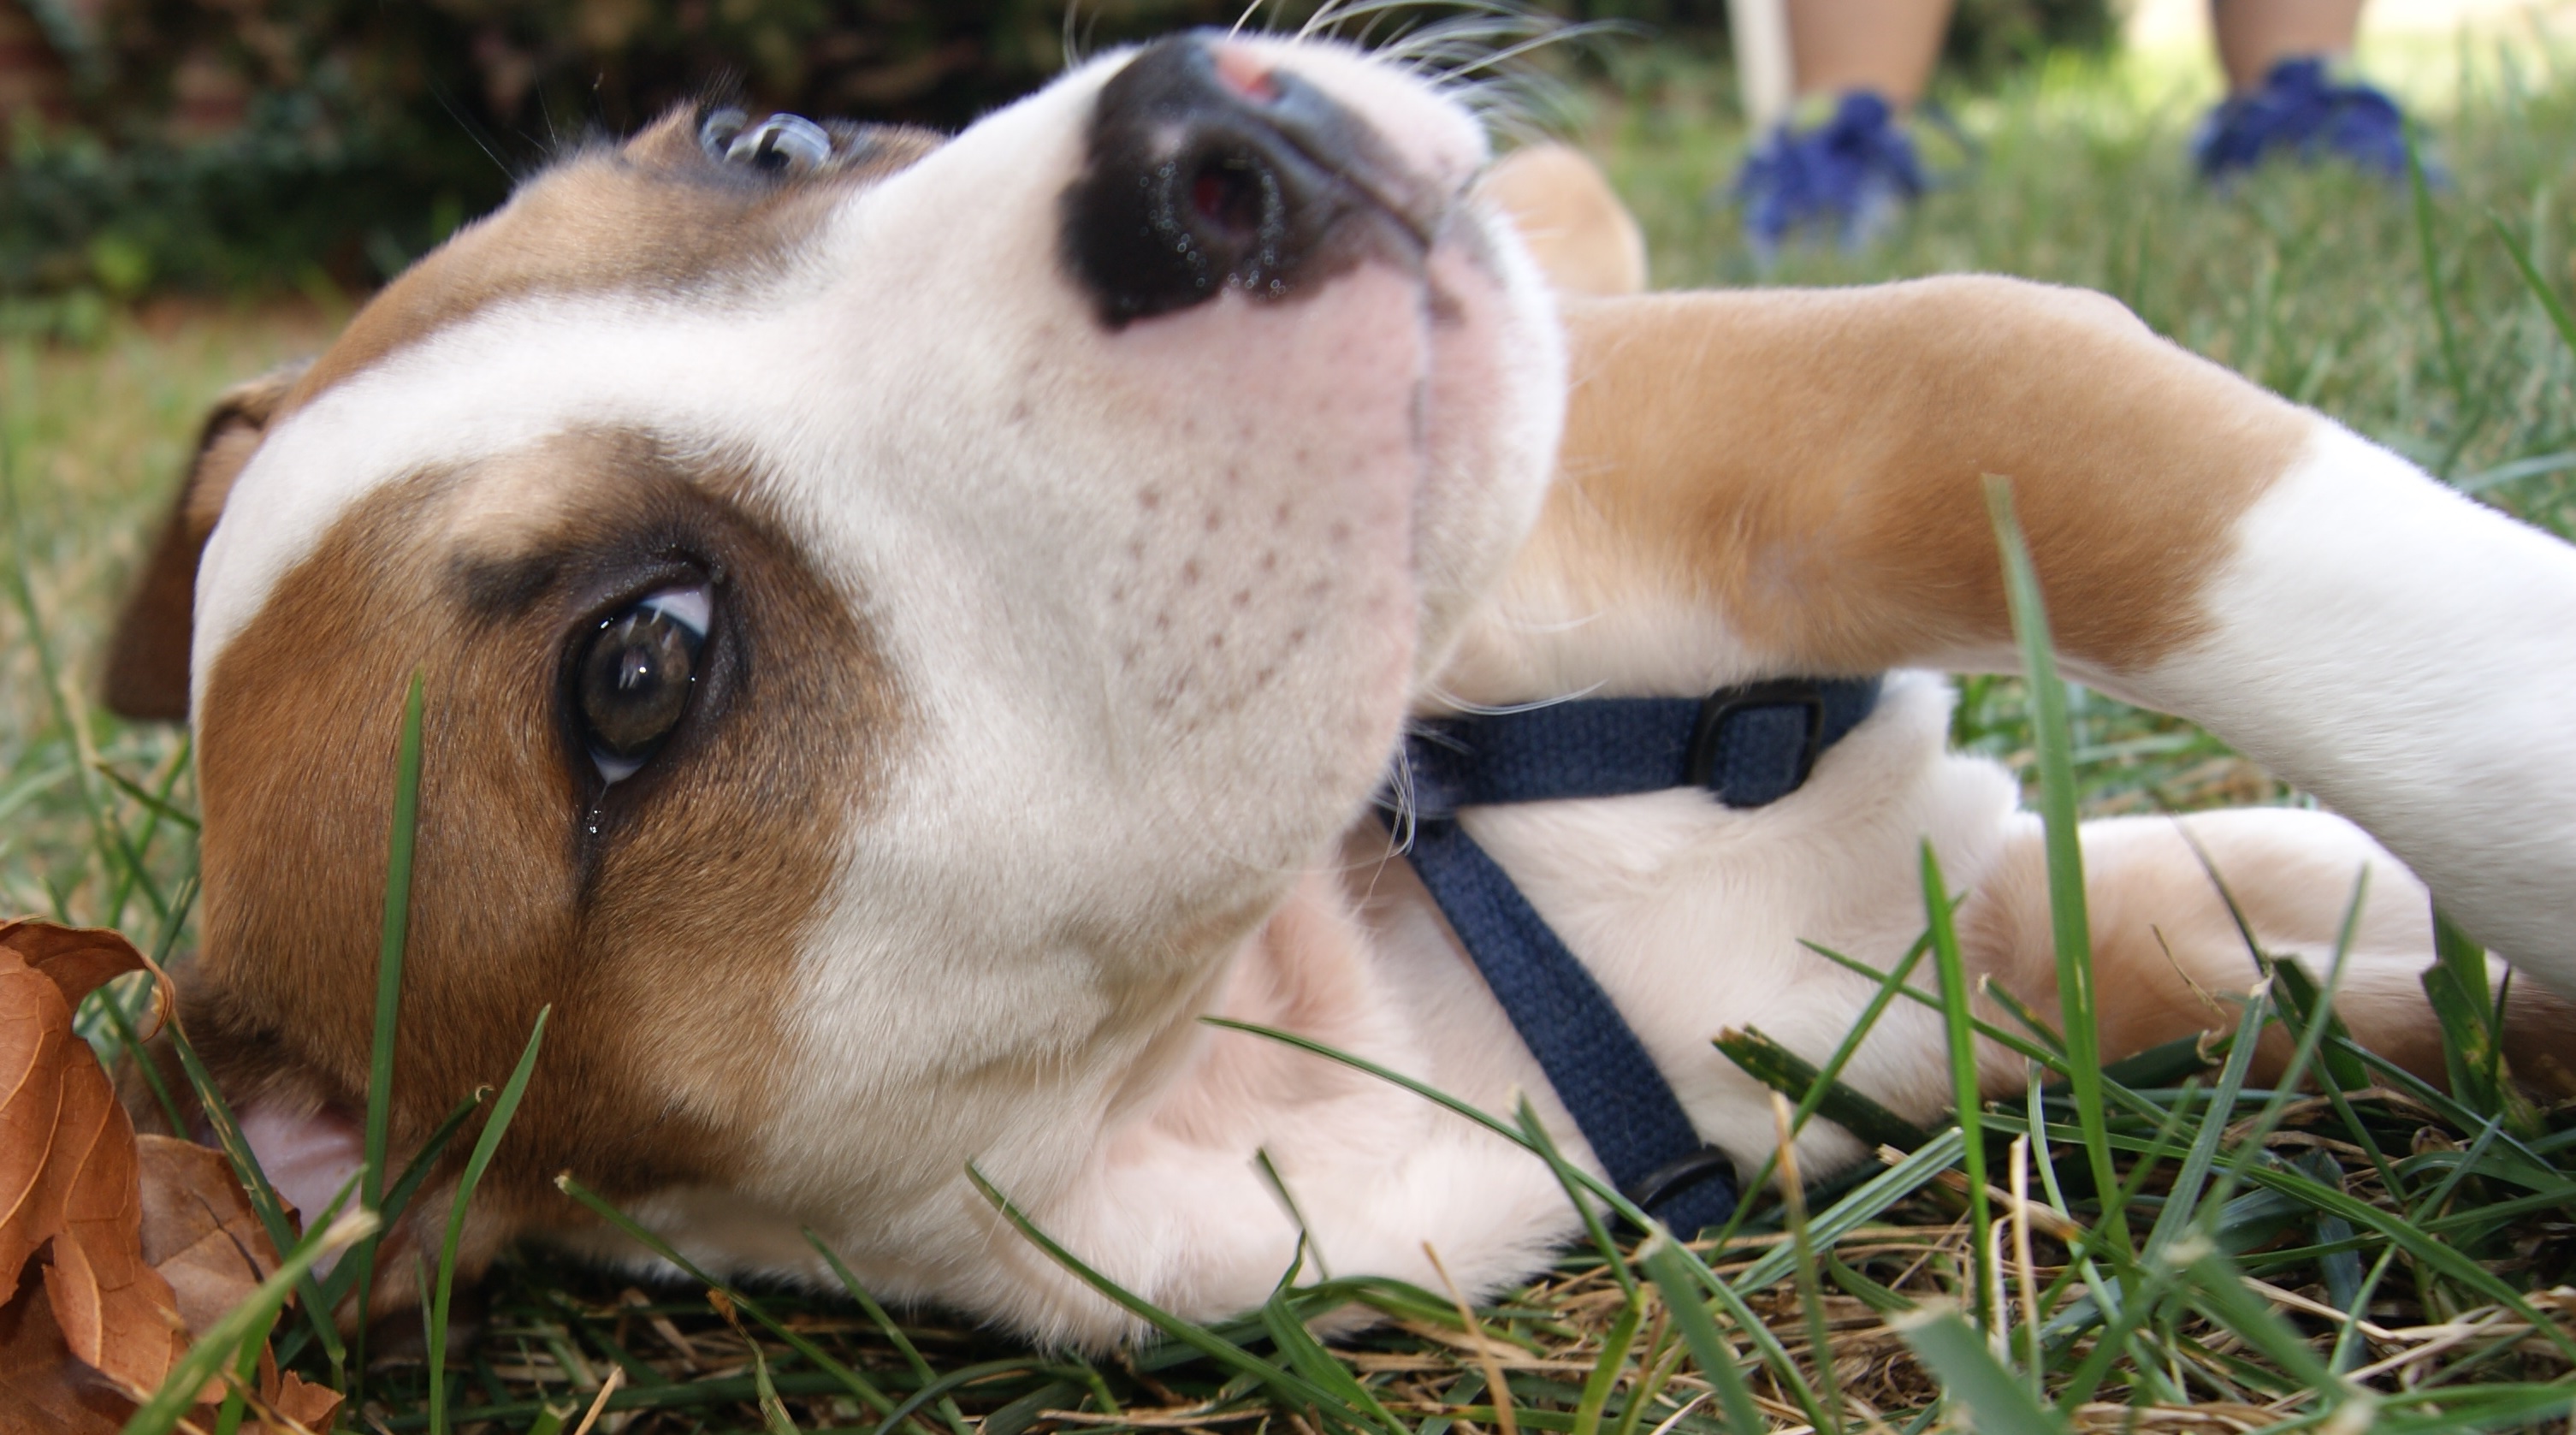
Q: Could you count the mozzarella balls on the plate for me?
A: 0